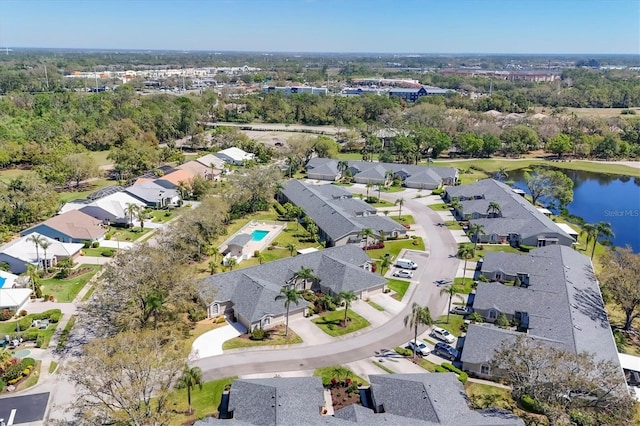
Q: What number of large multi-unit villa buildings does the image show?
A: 6